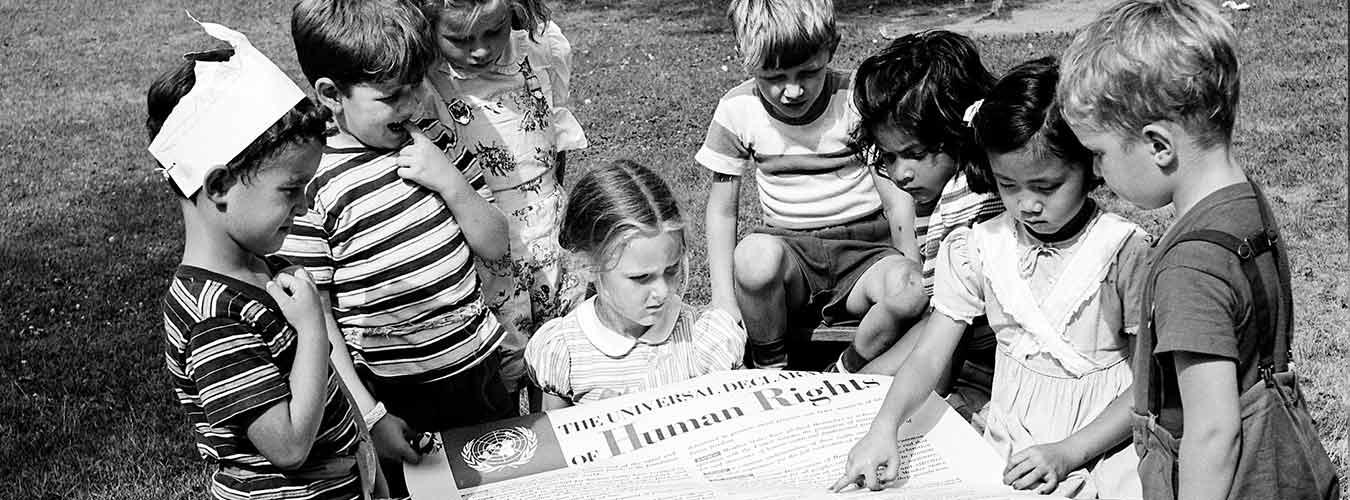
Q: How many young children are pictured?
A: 8